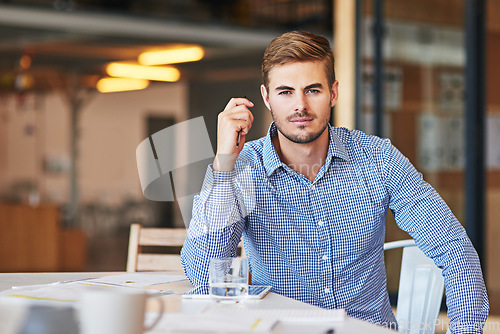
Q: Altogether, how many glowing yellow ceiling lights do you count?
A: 3